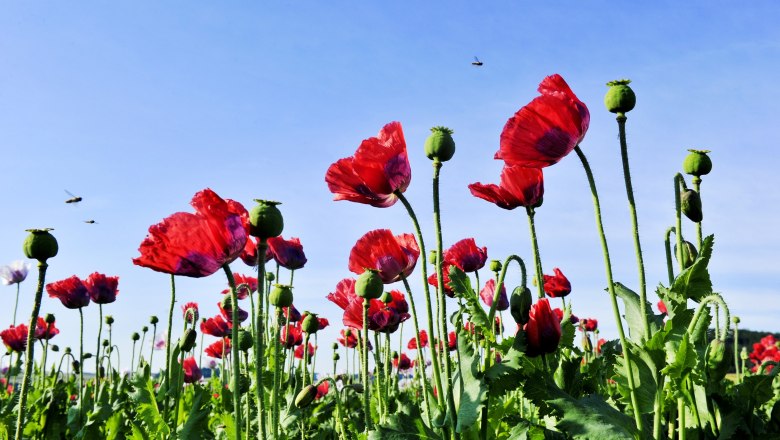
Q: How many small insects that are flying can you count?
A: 3